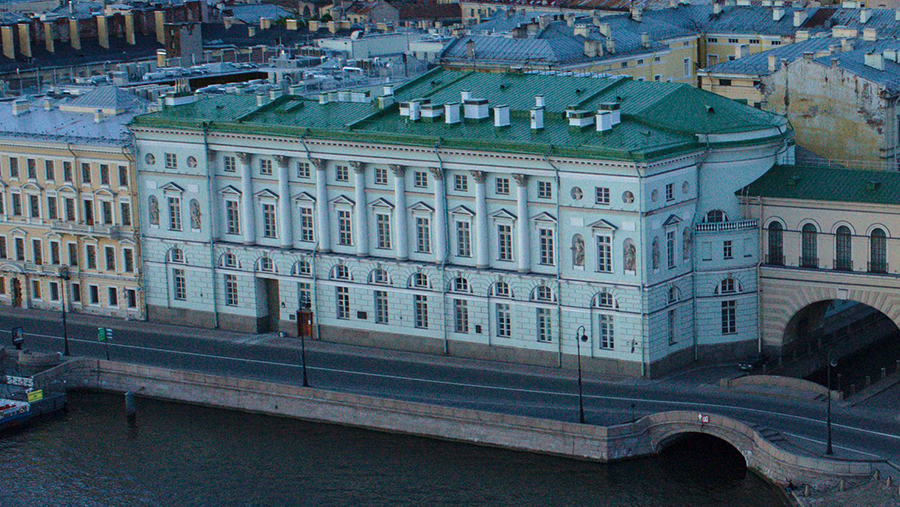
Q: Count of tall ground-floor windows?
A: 12